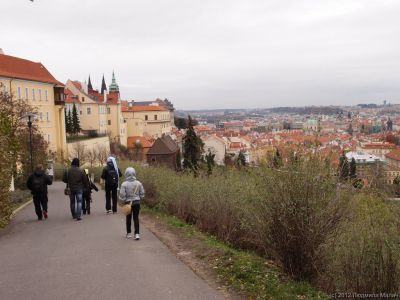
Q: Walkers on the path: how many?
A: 5